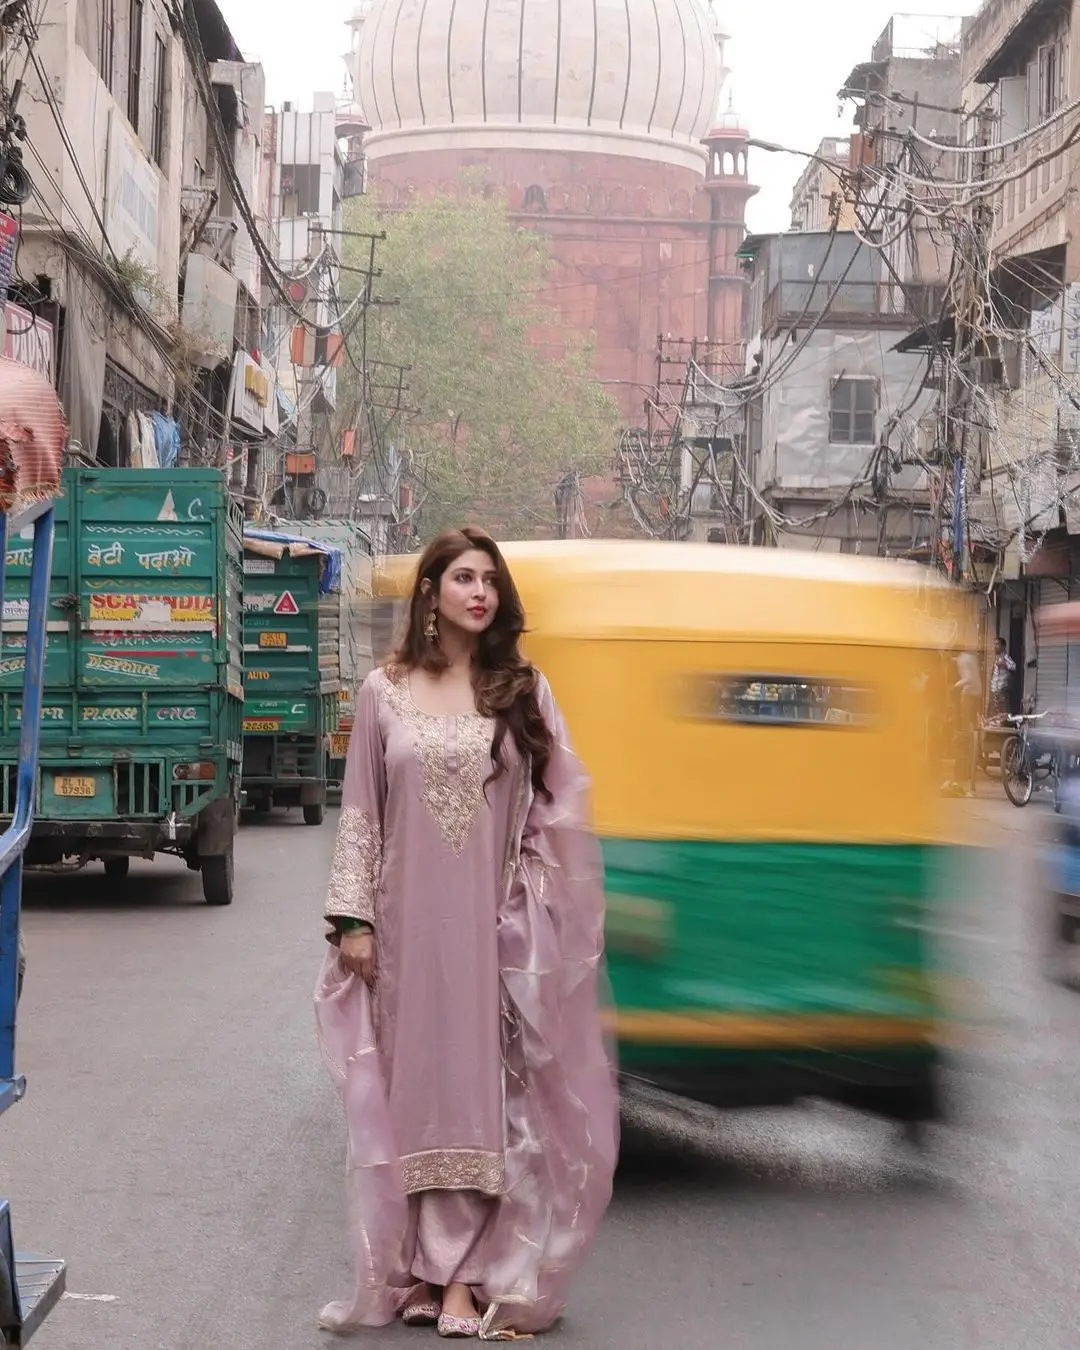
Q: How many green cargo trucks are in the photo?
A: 2